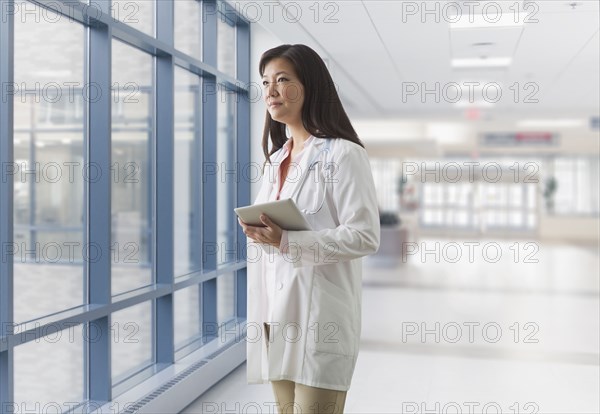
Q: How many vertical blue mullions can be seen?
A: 5